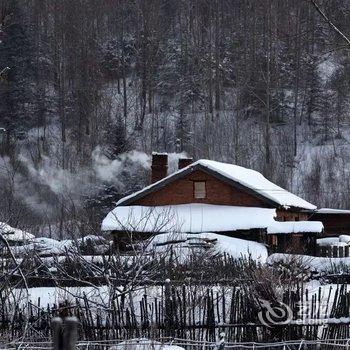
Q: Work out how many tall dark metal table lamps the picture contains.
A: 0